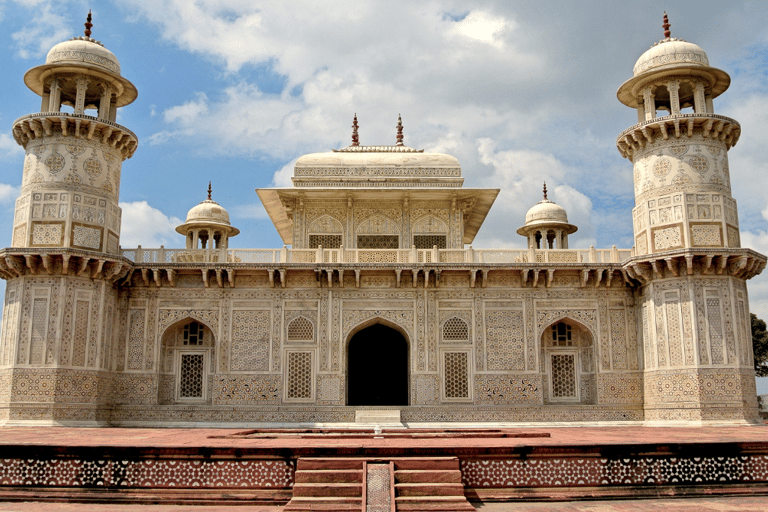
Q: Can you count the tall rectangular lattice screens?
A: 4